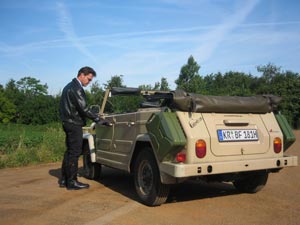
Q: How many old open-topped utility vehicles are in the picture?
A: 1